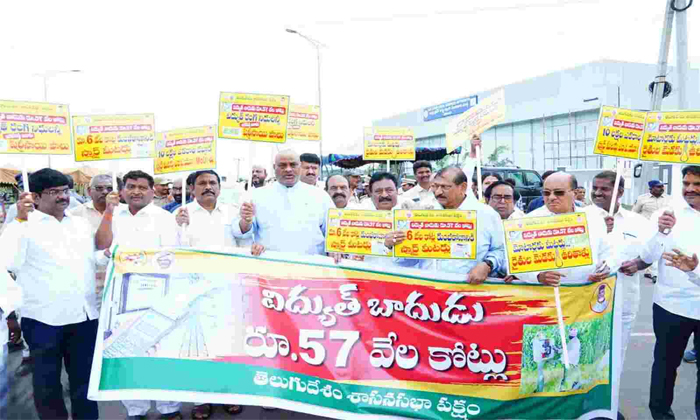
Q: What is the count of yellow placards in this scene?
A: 12